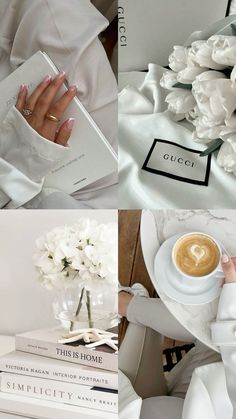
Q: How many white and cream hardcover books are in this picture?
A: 4